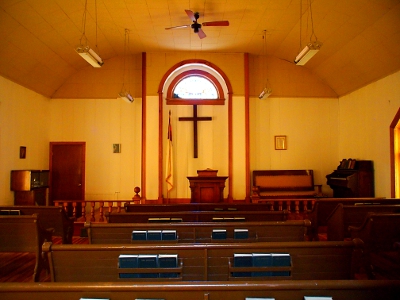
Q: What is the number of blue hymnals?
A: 11